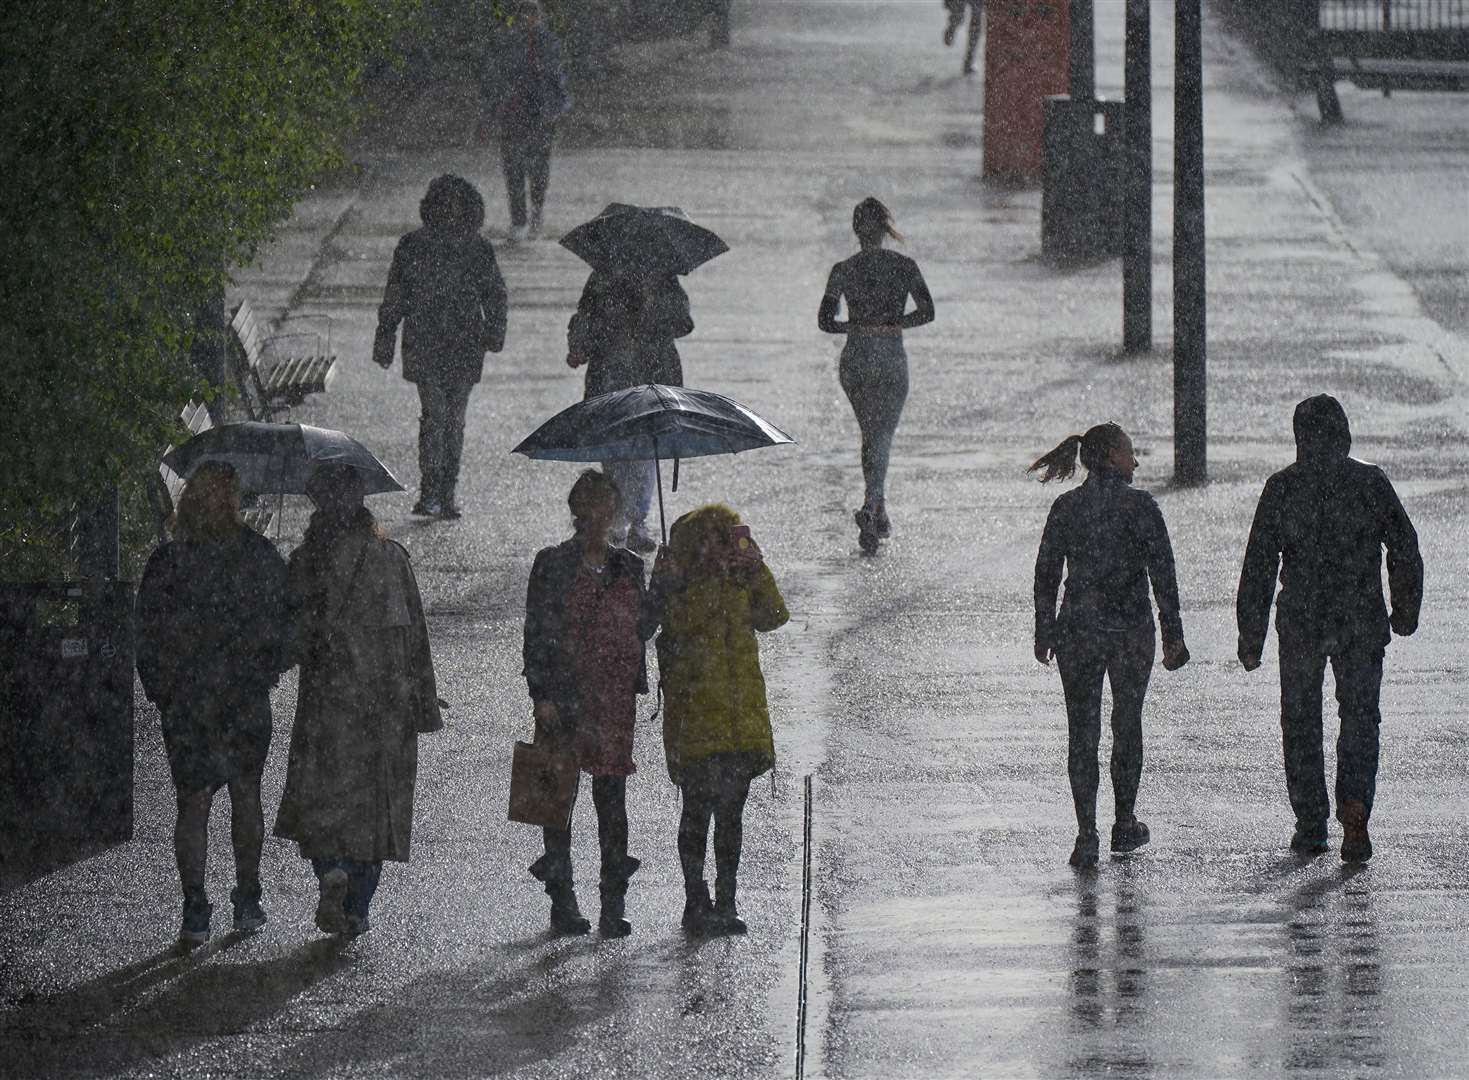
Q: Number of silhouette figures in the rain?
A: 11